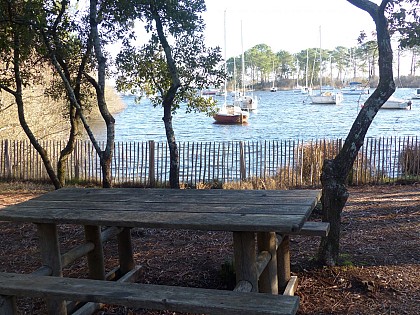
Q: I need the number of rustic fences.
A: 1